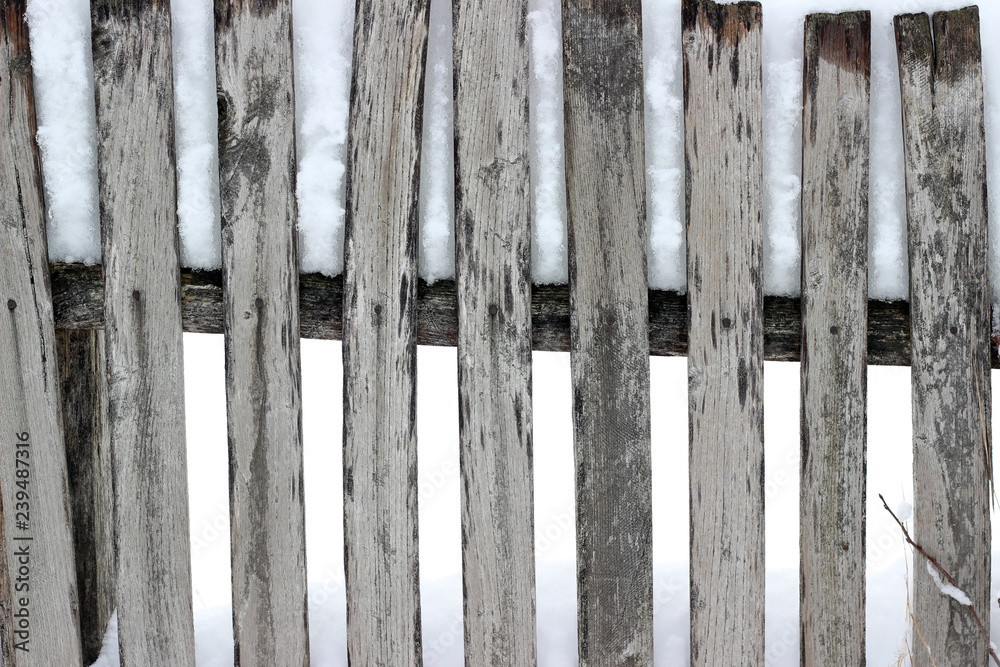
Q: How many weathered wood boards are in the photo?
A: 9